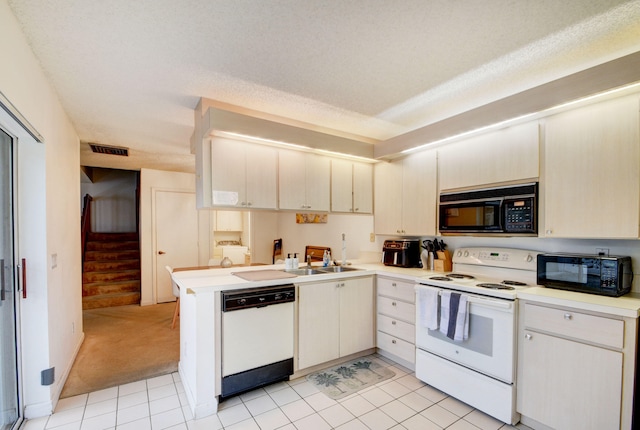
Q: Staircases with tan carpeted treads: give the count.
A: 1